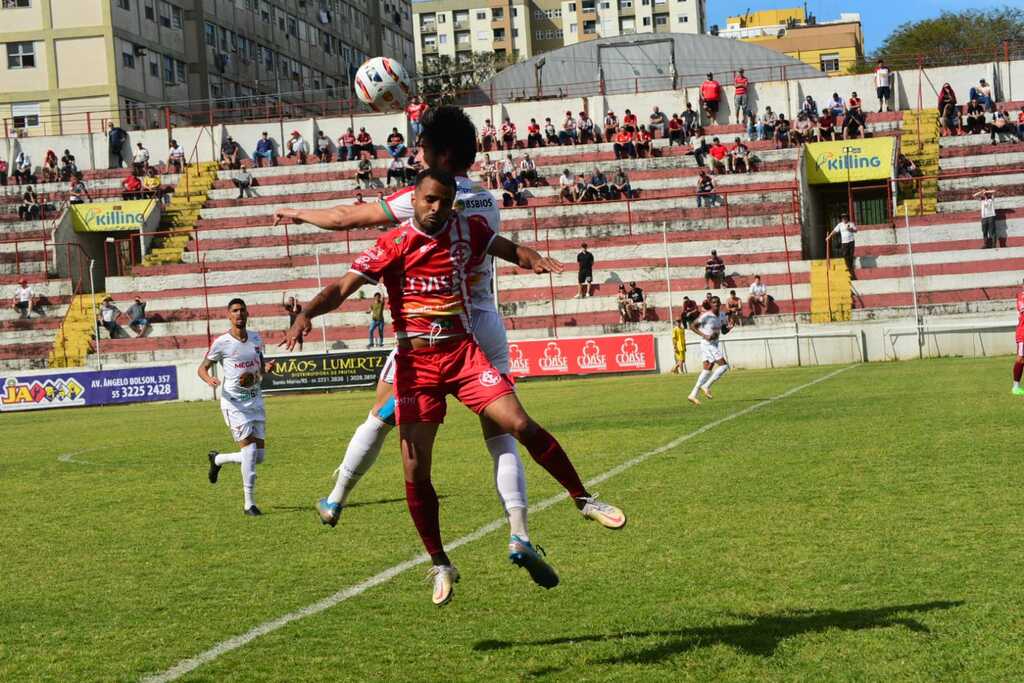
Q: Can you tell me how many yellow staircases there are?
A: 4